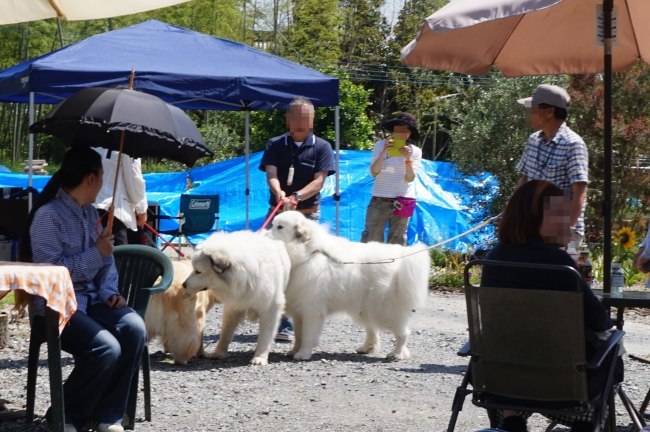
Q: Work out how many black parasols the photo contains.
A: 1